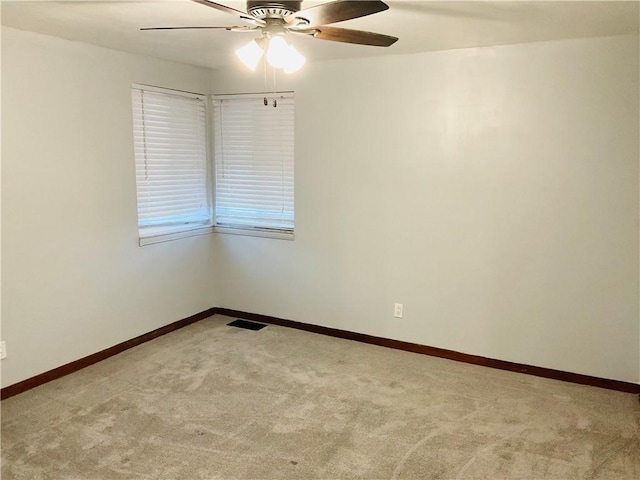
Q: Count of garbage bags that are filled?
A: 0